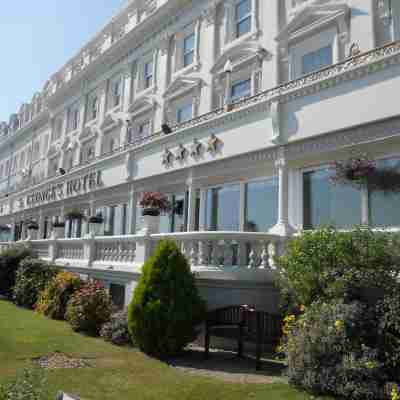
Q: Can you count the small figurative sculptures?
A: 0